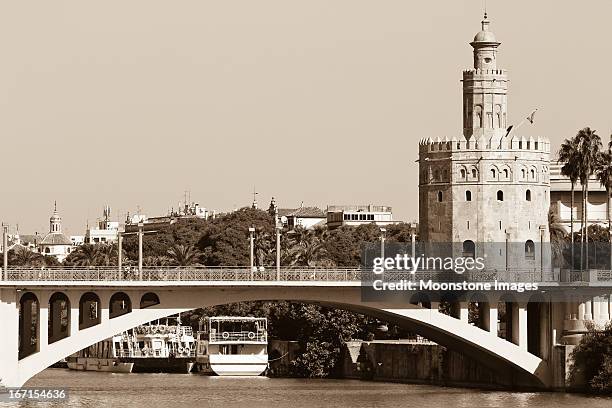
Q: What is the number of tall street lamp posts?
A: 9